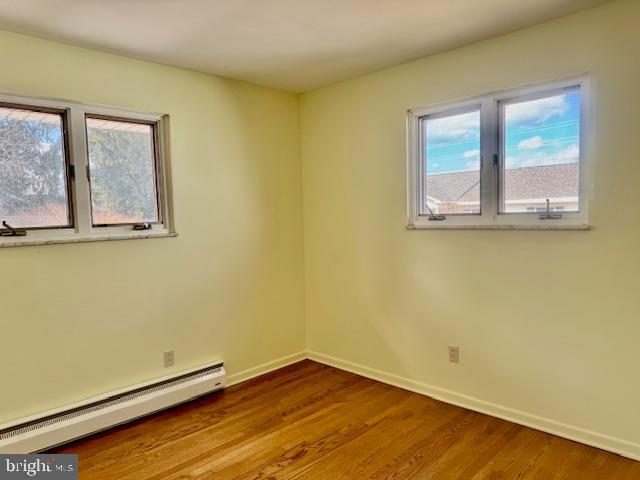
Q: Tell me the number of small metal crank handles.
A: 4